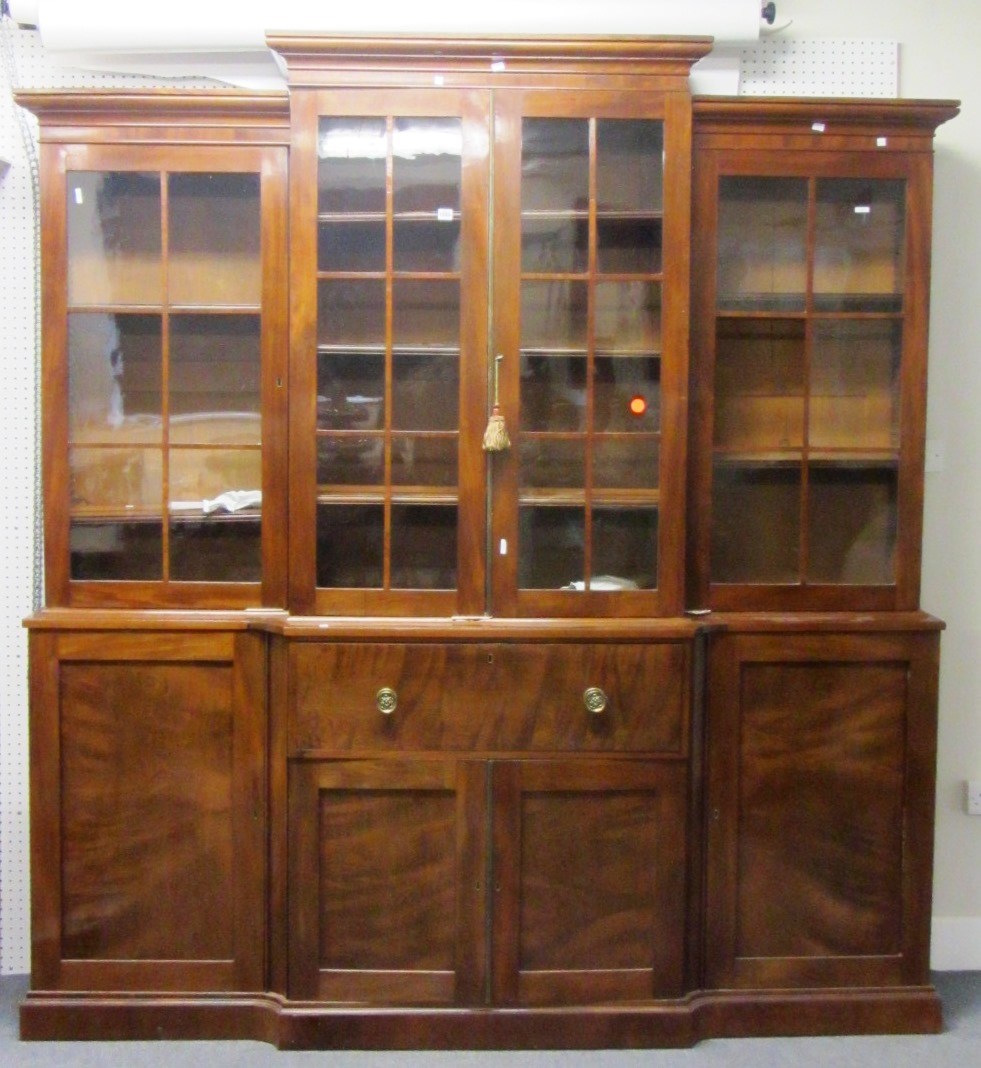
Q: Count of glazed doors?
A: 4